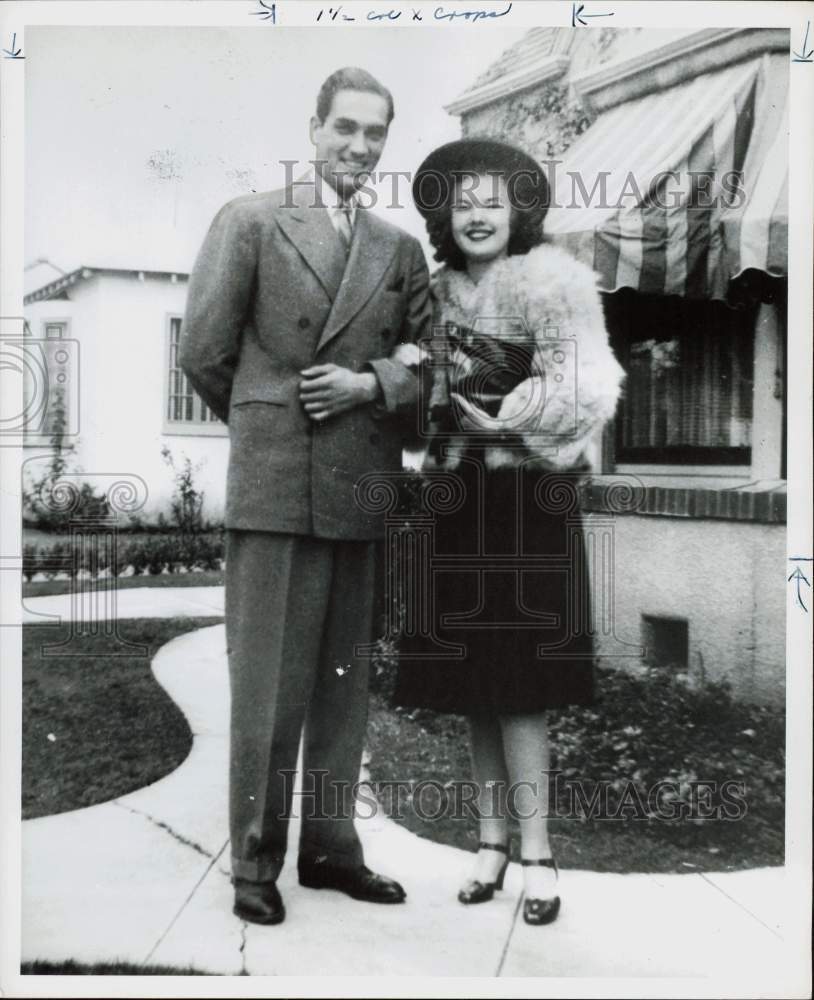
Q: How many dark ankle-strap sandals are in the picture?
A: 2